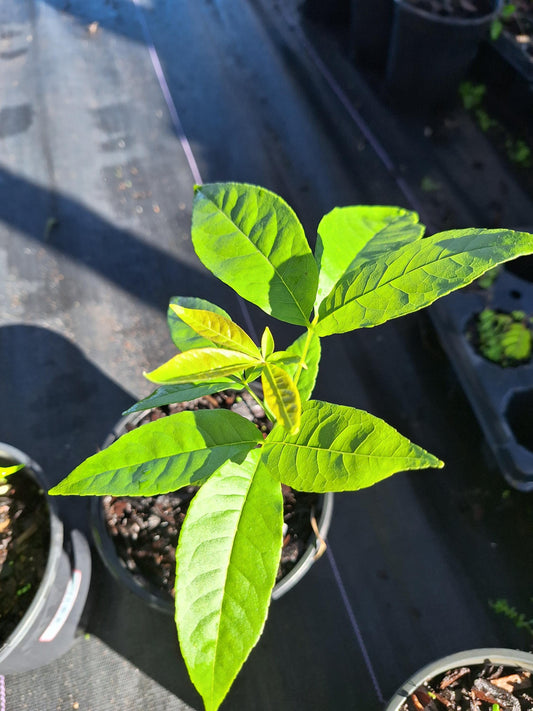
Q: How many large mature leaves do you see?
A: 6